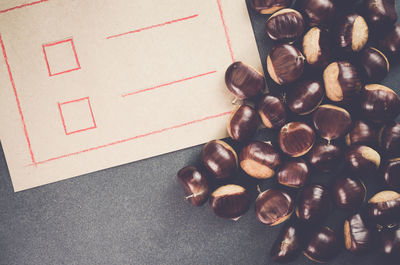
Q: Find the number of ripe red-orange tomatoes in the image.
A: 0